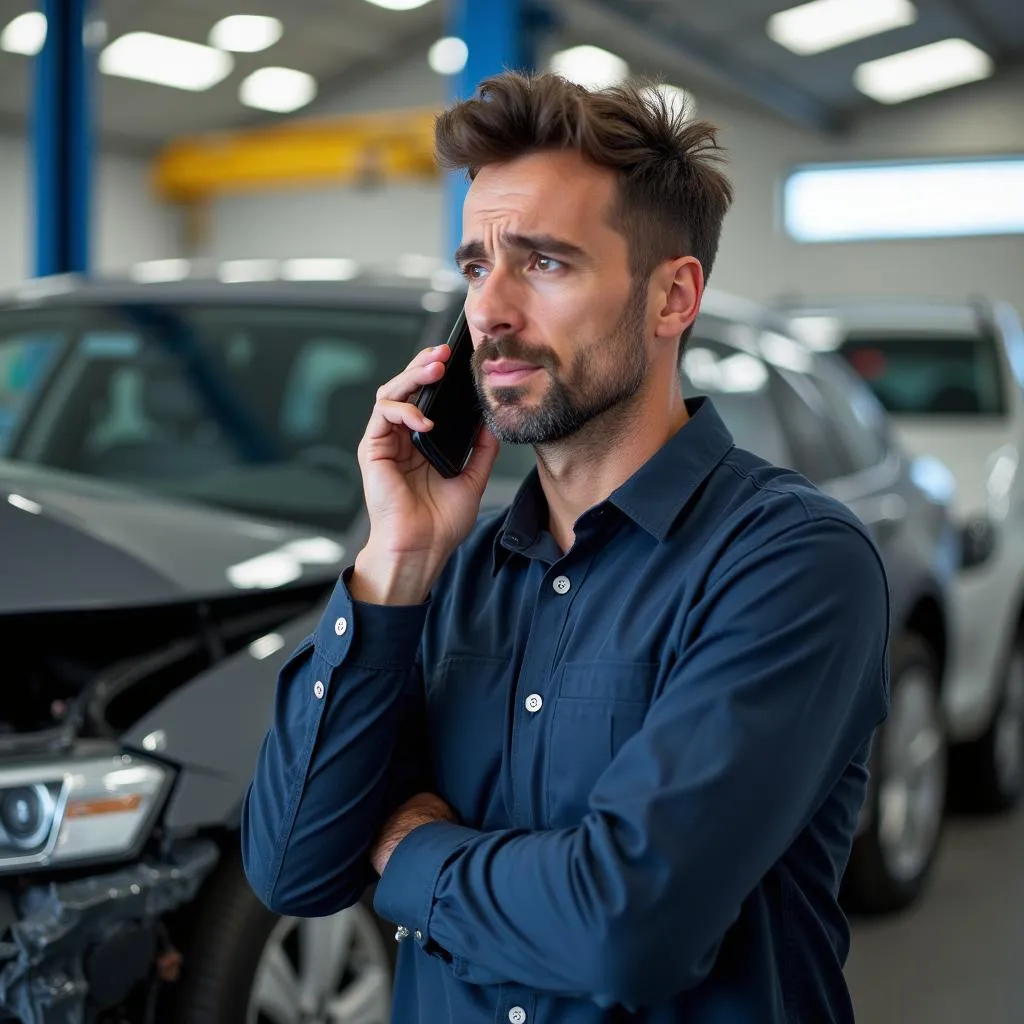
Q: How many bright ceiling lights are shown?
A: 10